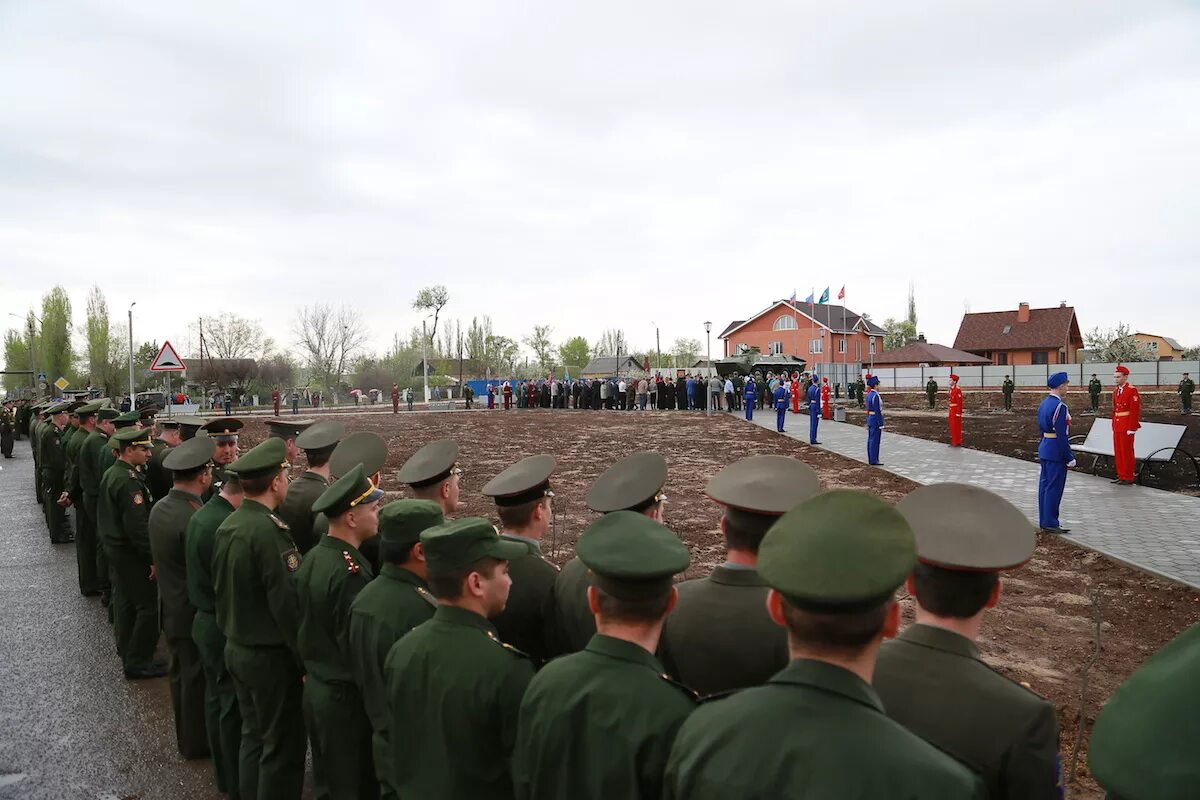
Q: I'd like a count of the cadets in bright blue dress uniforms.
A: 5